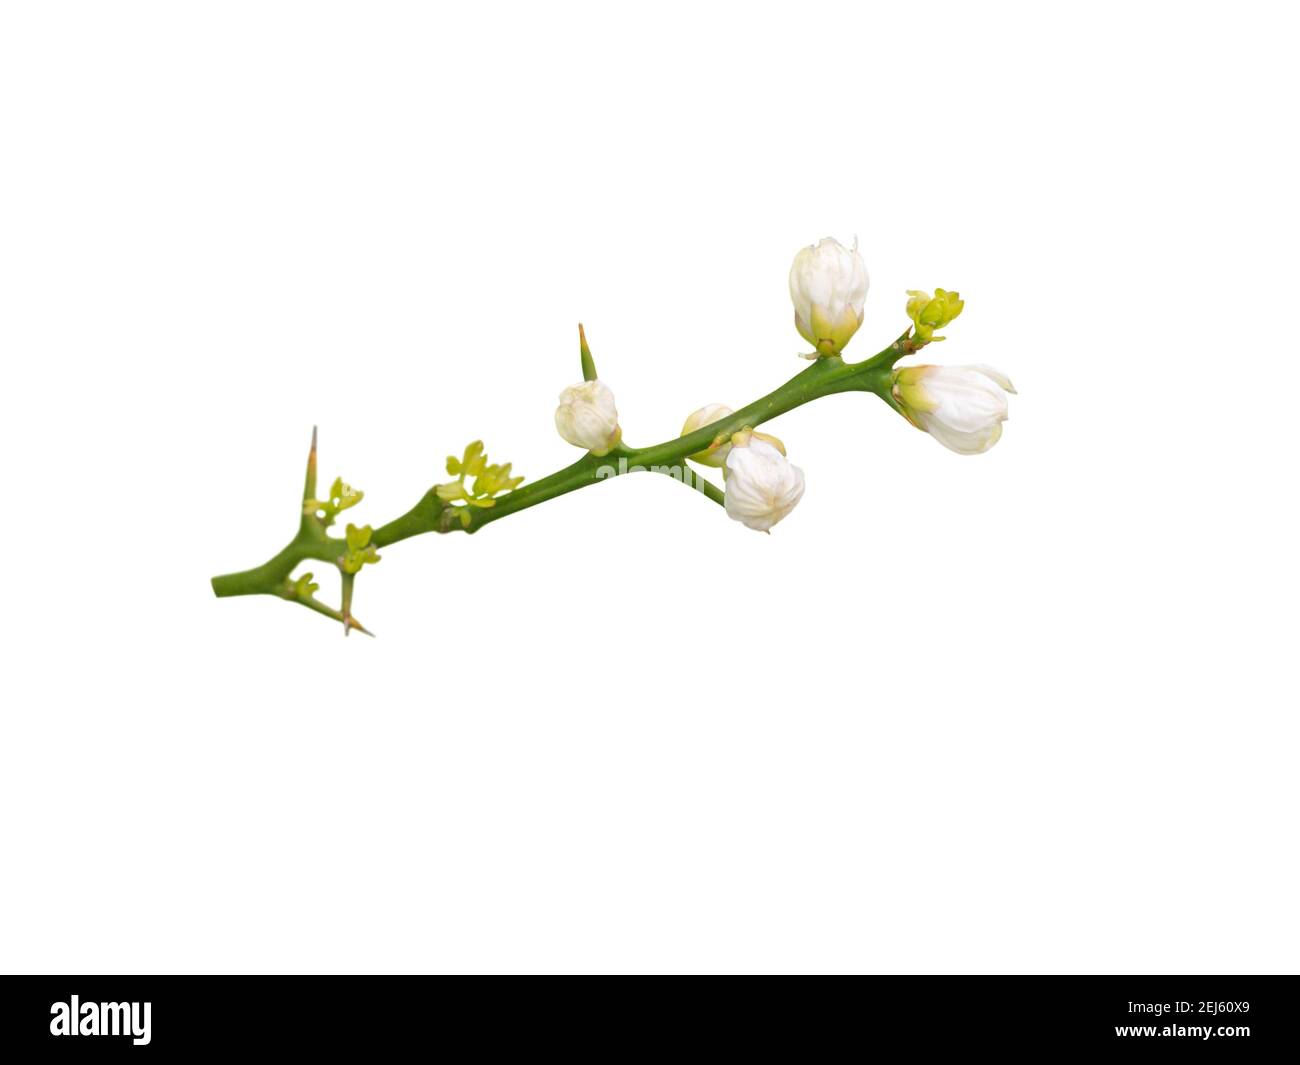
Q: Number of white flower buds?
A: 5